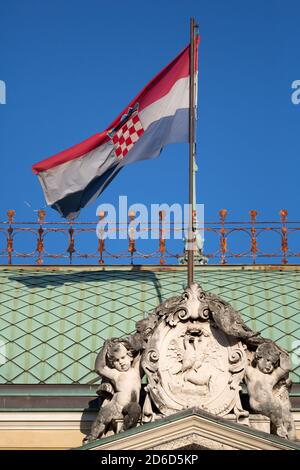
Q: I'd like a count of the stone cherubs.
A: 2